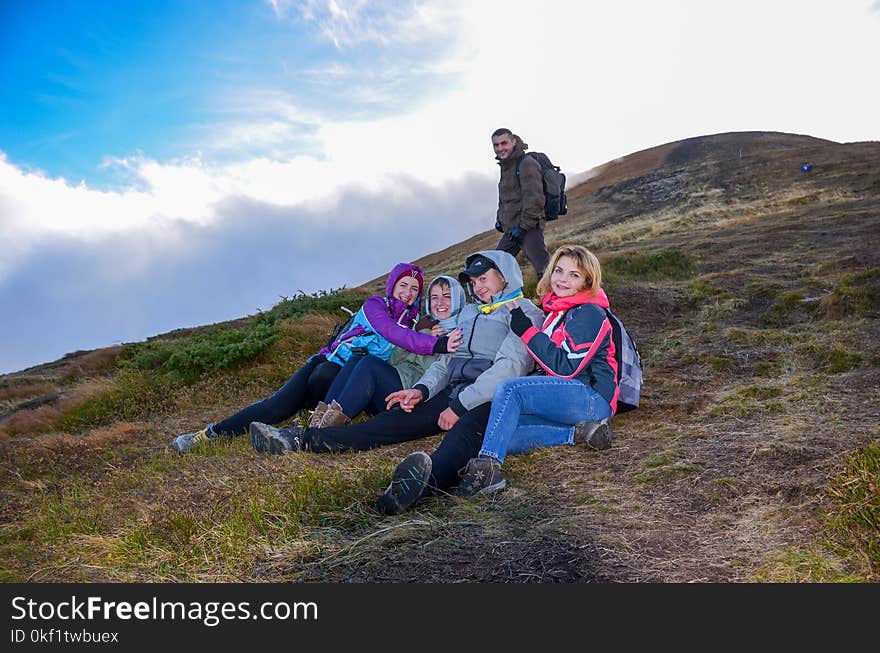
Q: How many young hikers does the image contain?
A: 5